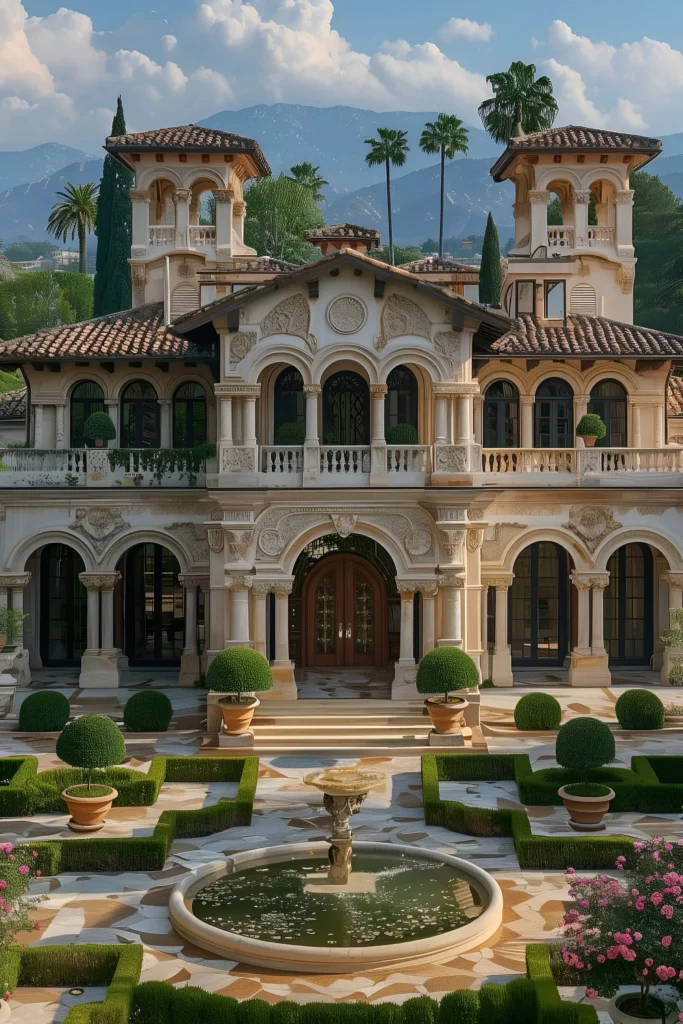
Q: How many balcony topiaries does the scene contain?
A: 4